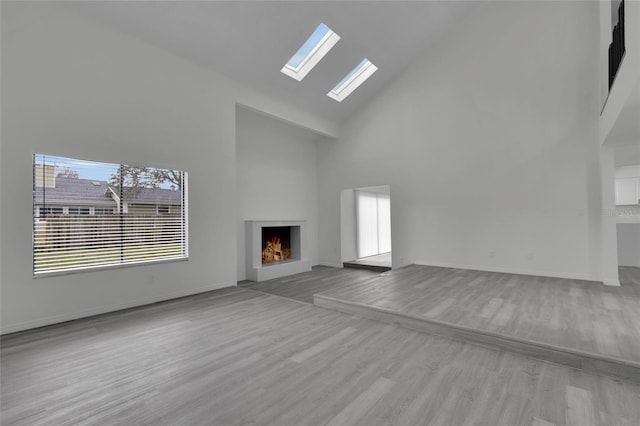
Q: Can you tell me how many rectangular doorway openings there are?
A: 1